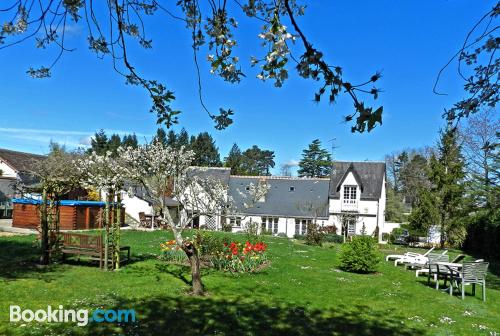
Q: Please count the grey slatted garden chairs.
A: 2